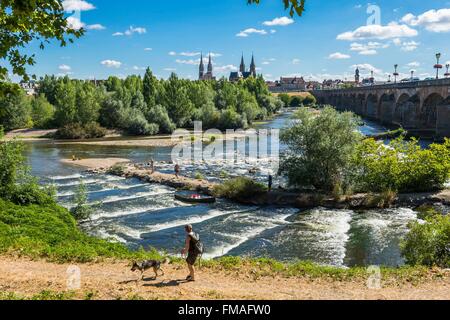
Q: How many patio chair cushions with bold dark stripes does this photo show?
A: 0